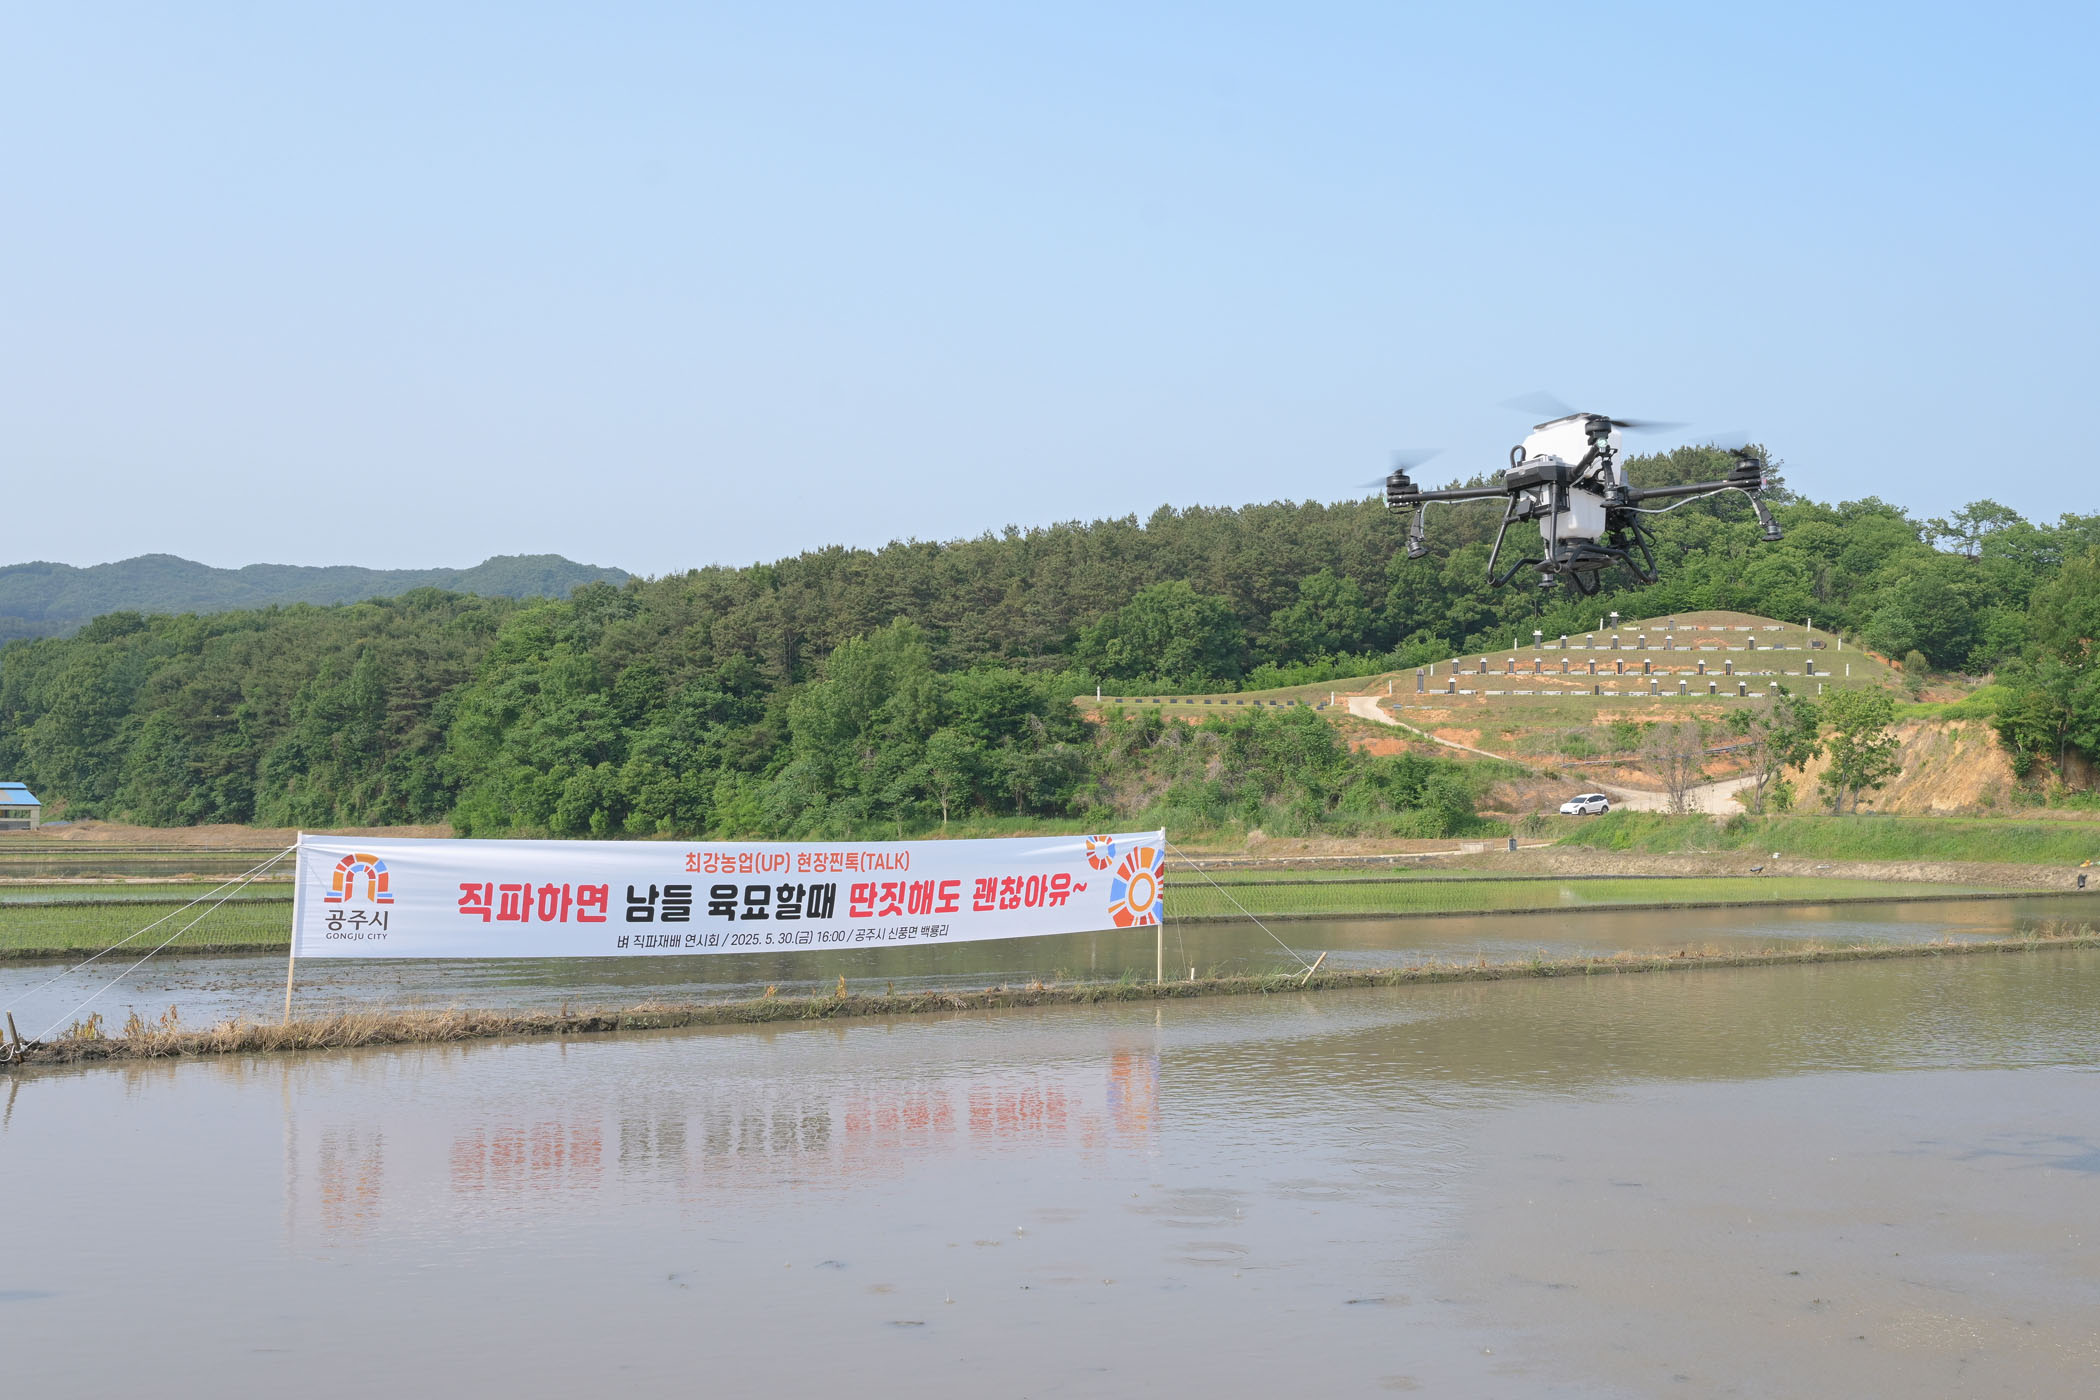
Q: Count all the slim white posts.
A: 10